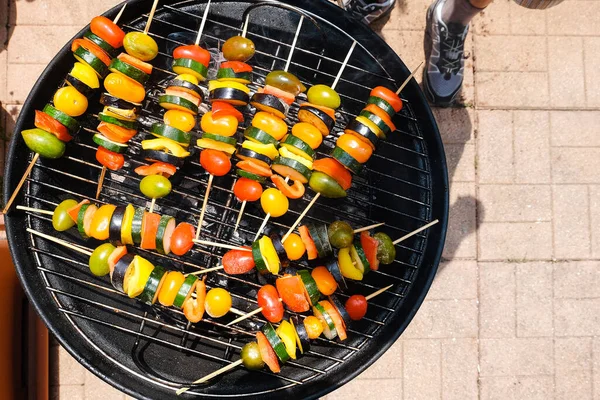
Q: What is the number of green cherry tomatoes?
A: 12